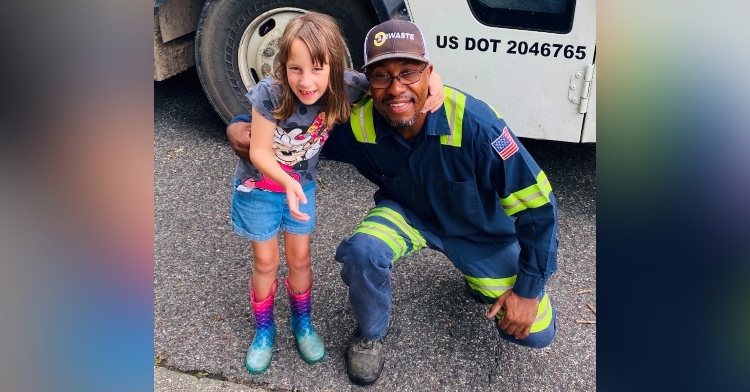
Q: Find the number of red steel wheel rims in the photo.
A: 0